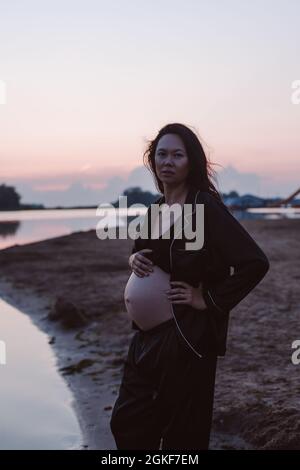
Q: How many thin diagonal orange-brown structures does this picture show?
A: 1